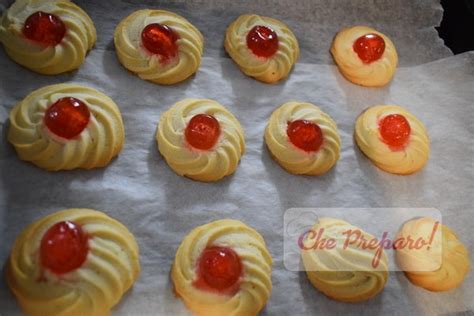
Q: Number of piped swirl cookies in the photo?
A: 12